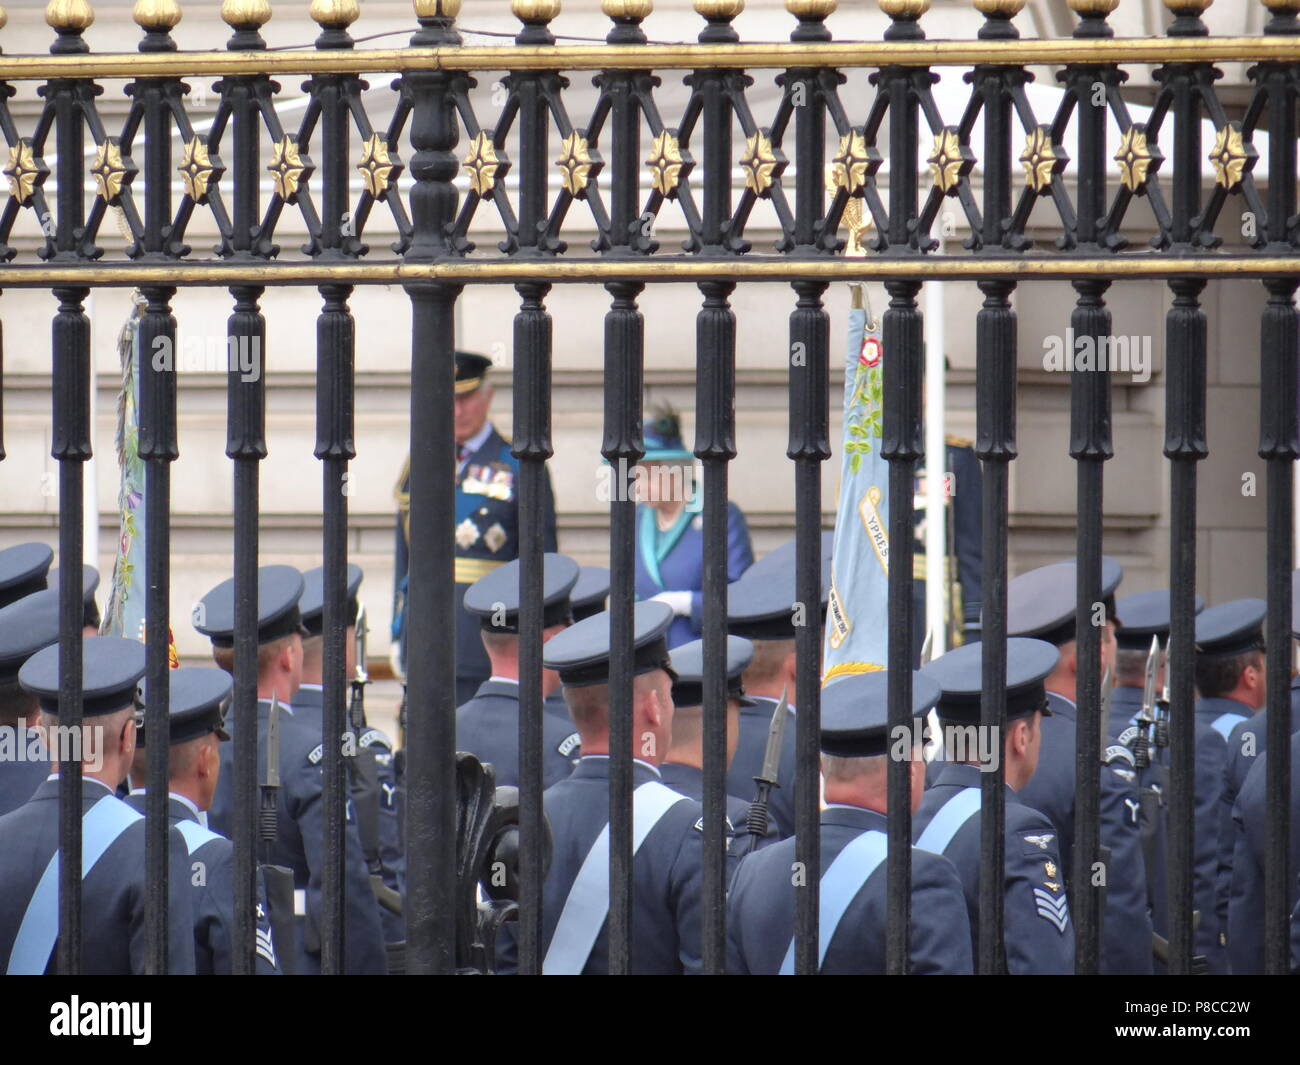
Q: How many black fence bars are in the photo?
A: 14